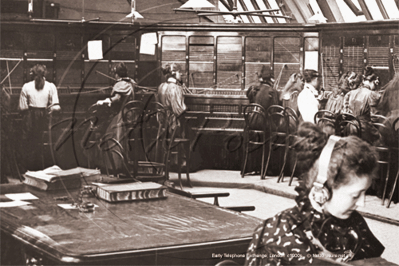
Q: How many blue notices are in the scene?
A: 0